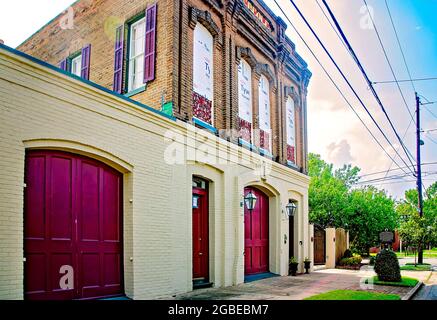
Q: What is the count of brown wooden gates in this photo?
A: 1